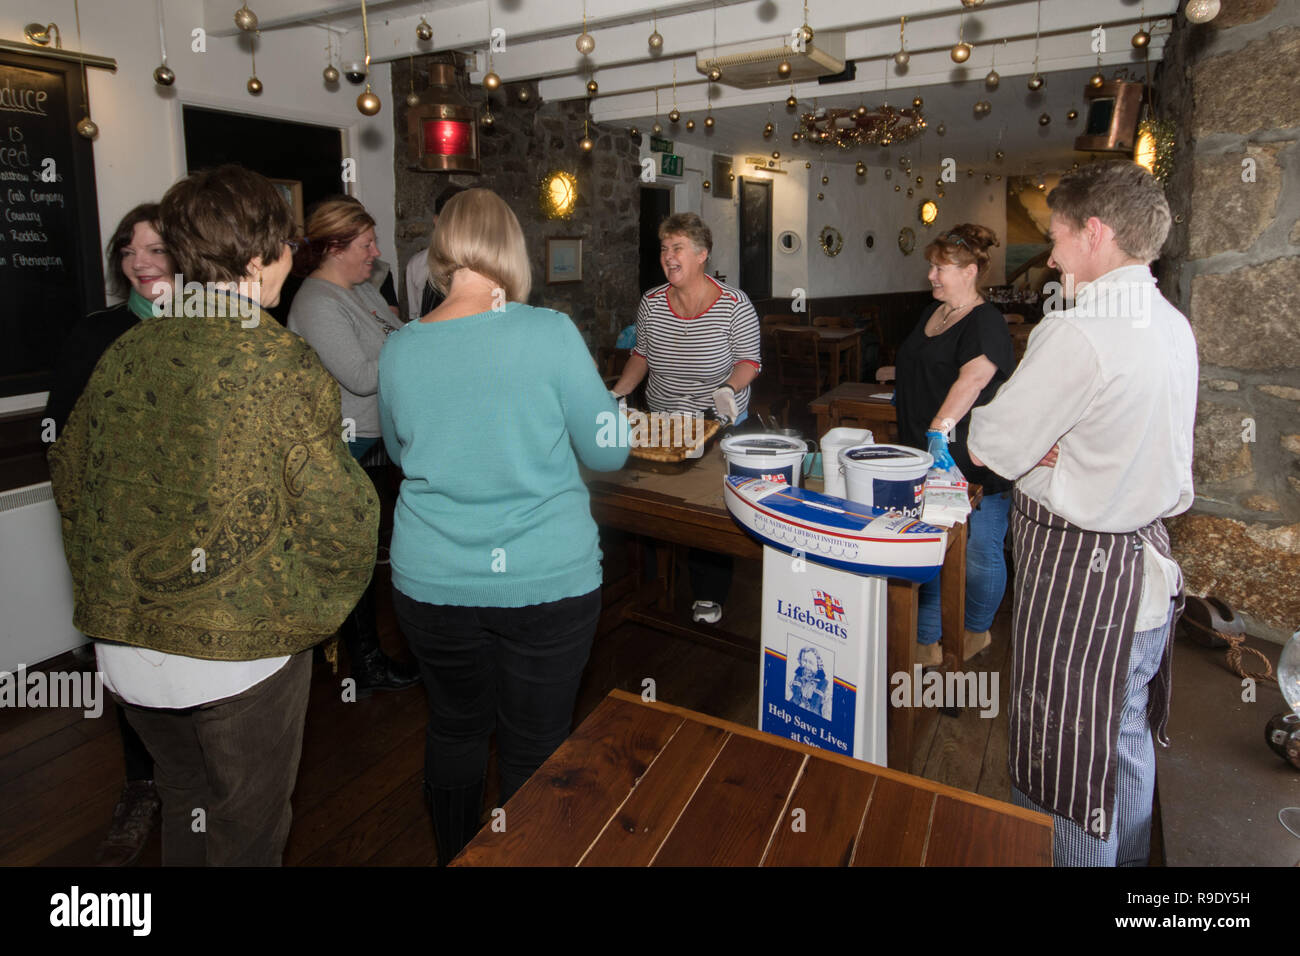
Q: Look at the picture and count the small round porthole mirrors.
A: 4